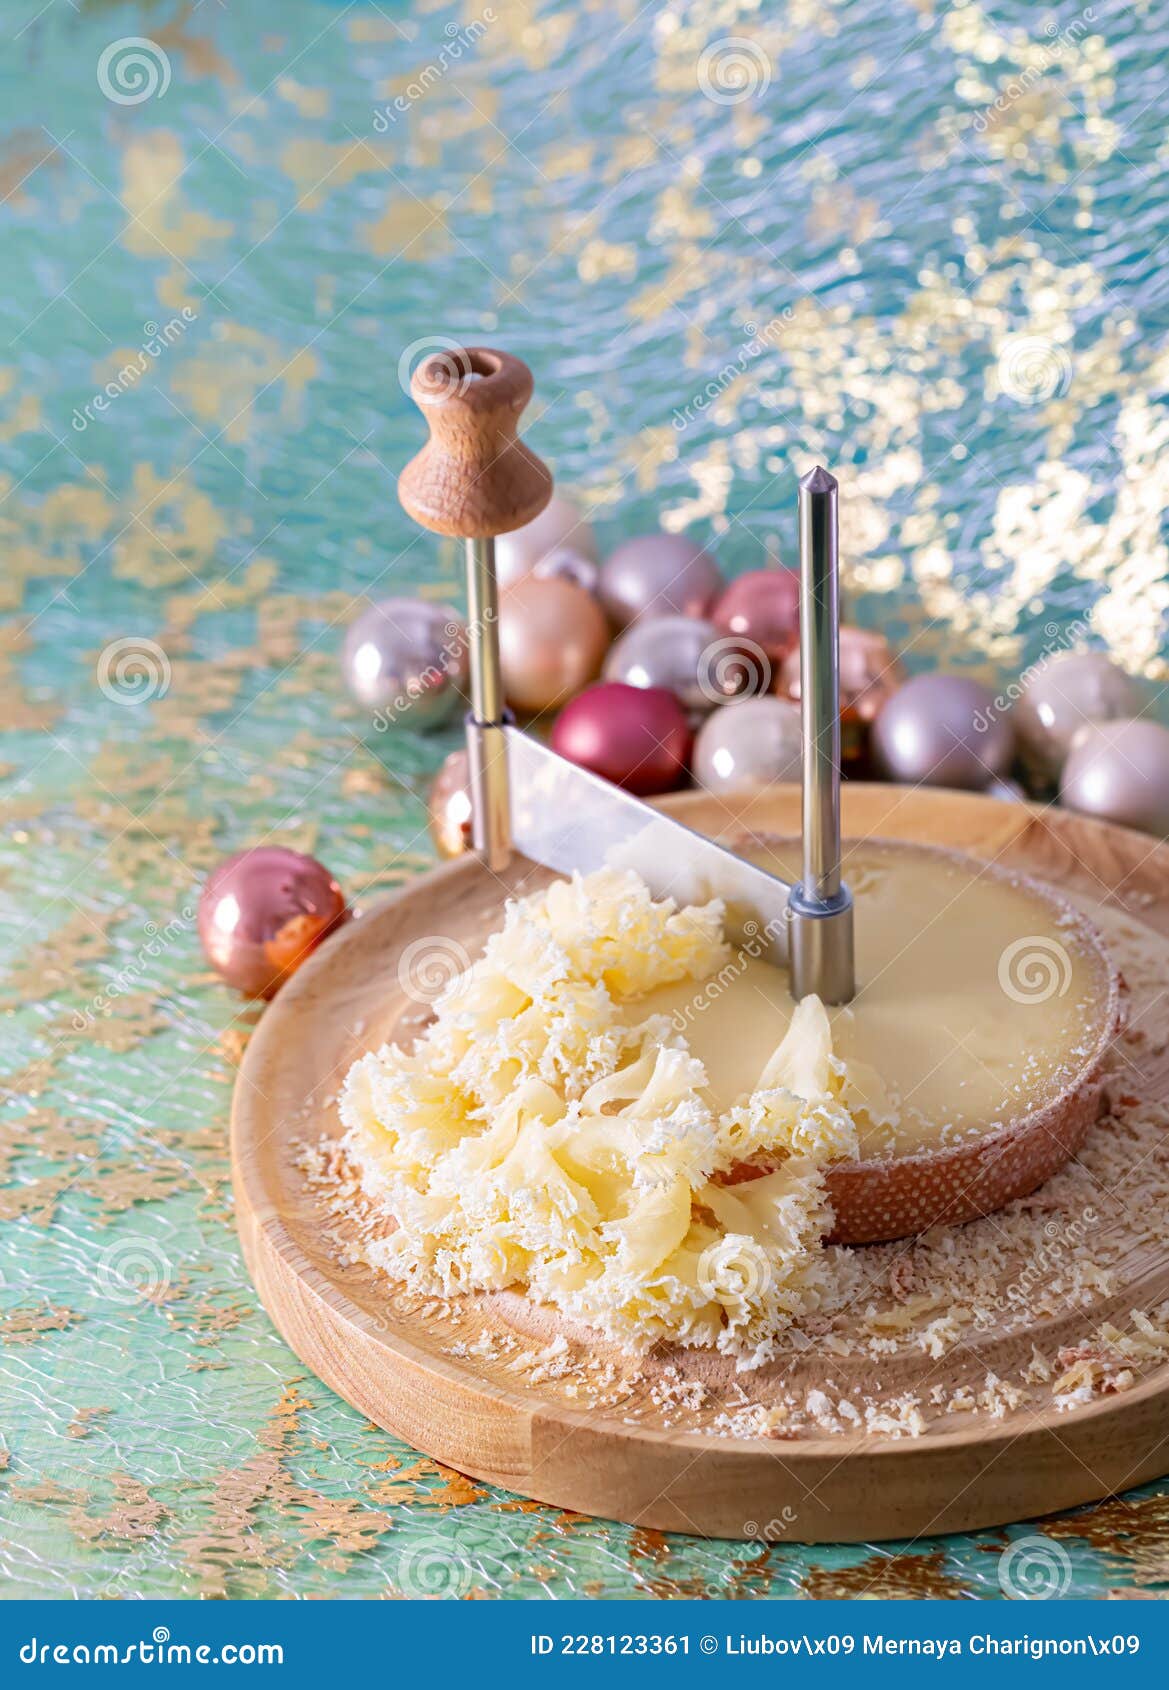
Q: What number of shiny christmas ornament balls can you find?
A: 14